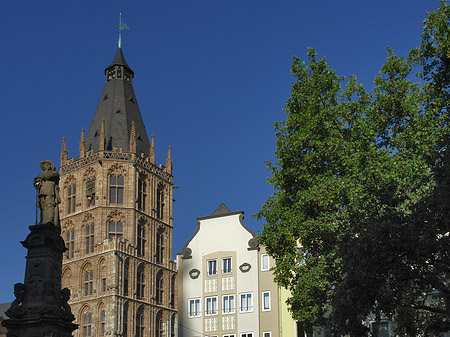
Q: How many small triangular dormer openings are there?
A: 5